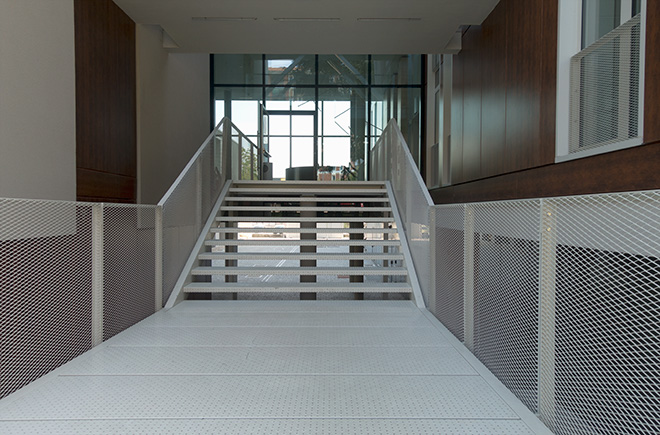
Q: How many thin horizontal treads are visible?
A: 10